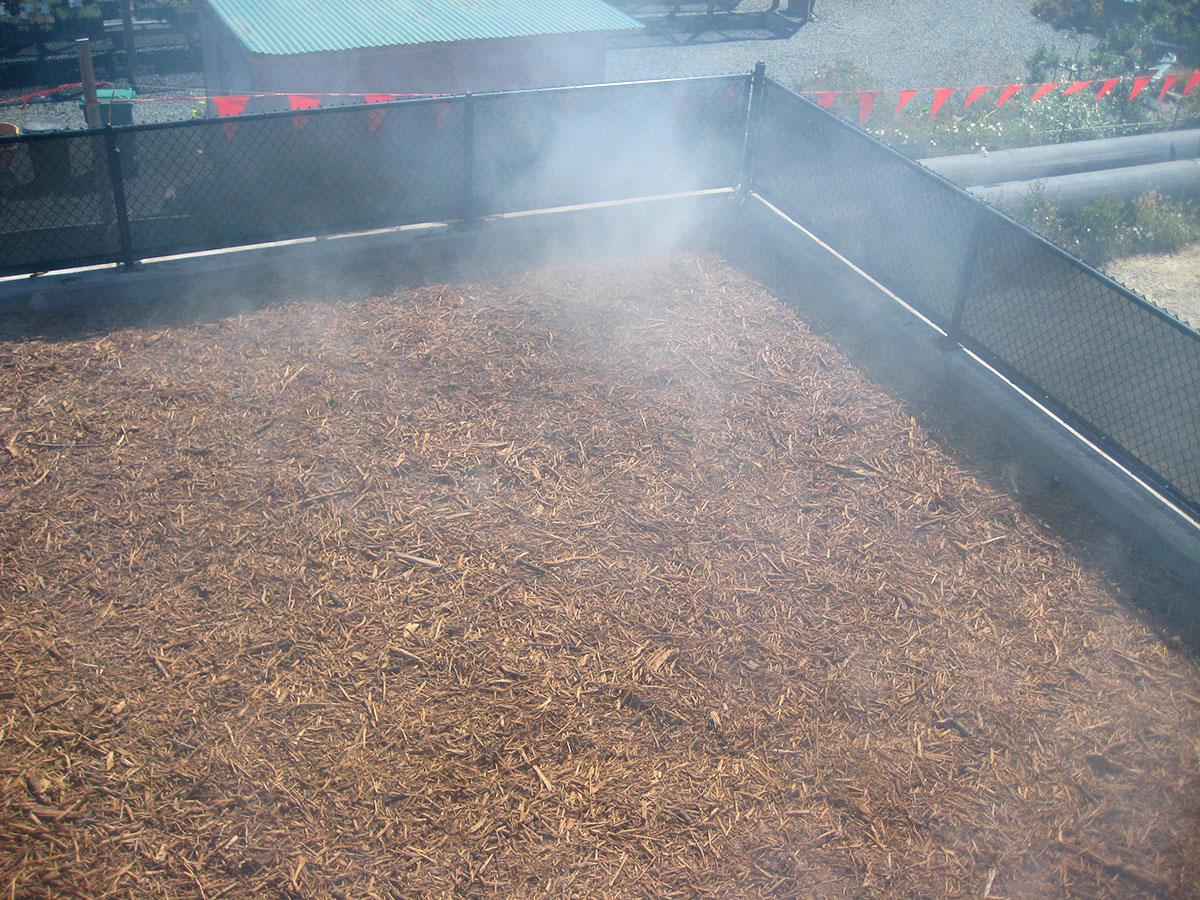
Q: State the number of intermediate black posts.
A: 3